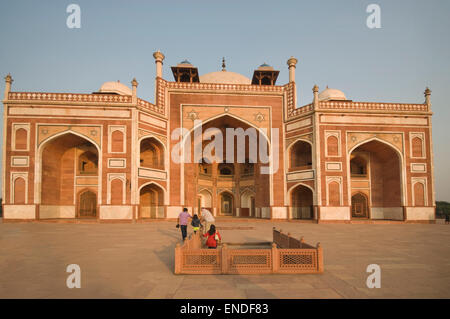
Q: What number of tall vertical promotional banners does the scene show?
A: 0